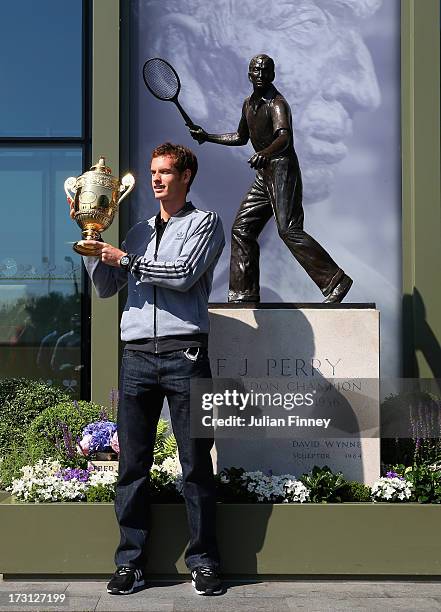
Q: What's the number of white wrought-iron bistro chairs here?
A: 0